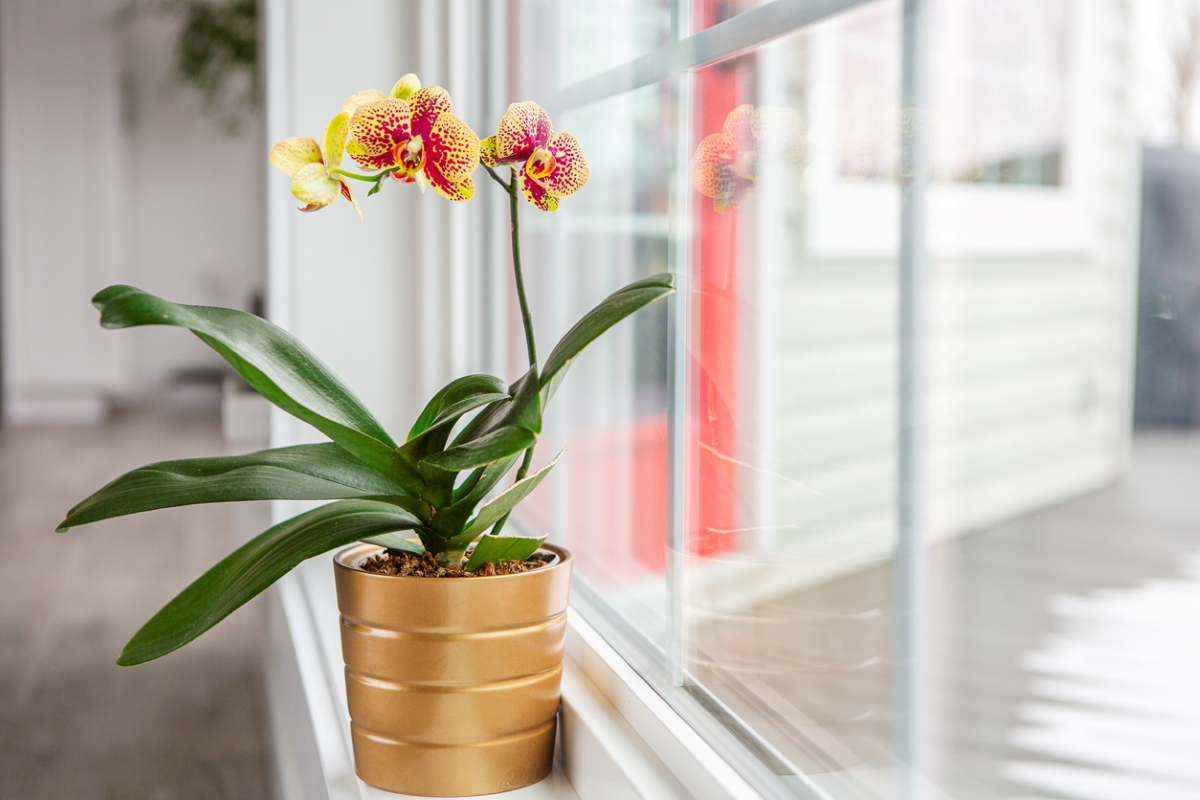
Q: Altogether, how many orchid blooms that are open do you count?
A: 4